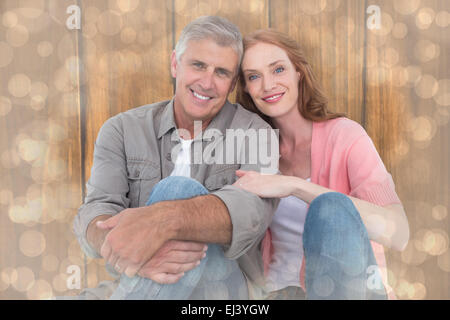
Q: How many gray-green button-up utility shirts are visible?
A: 1